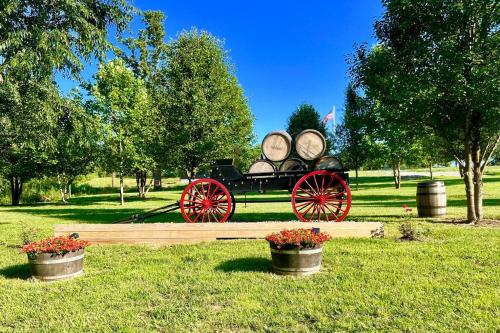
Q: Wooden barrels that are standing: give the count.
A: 1